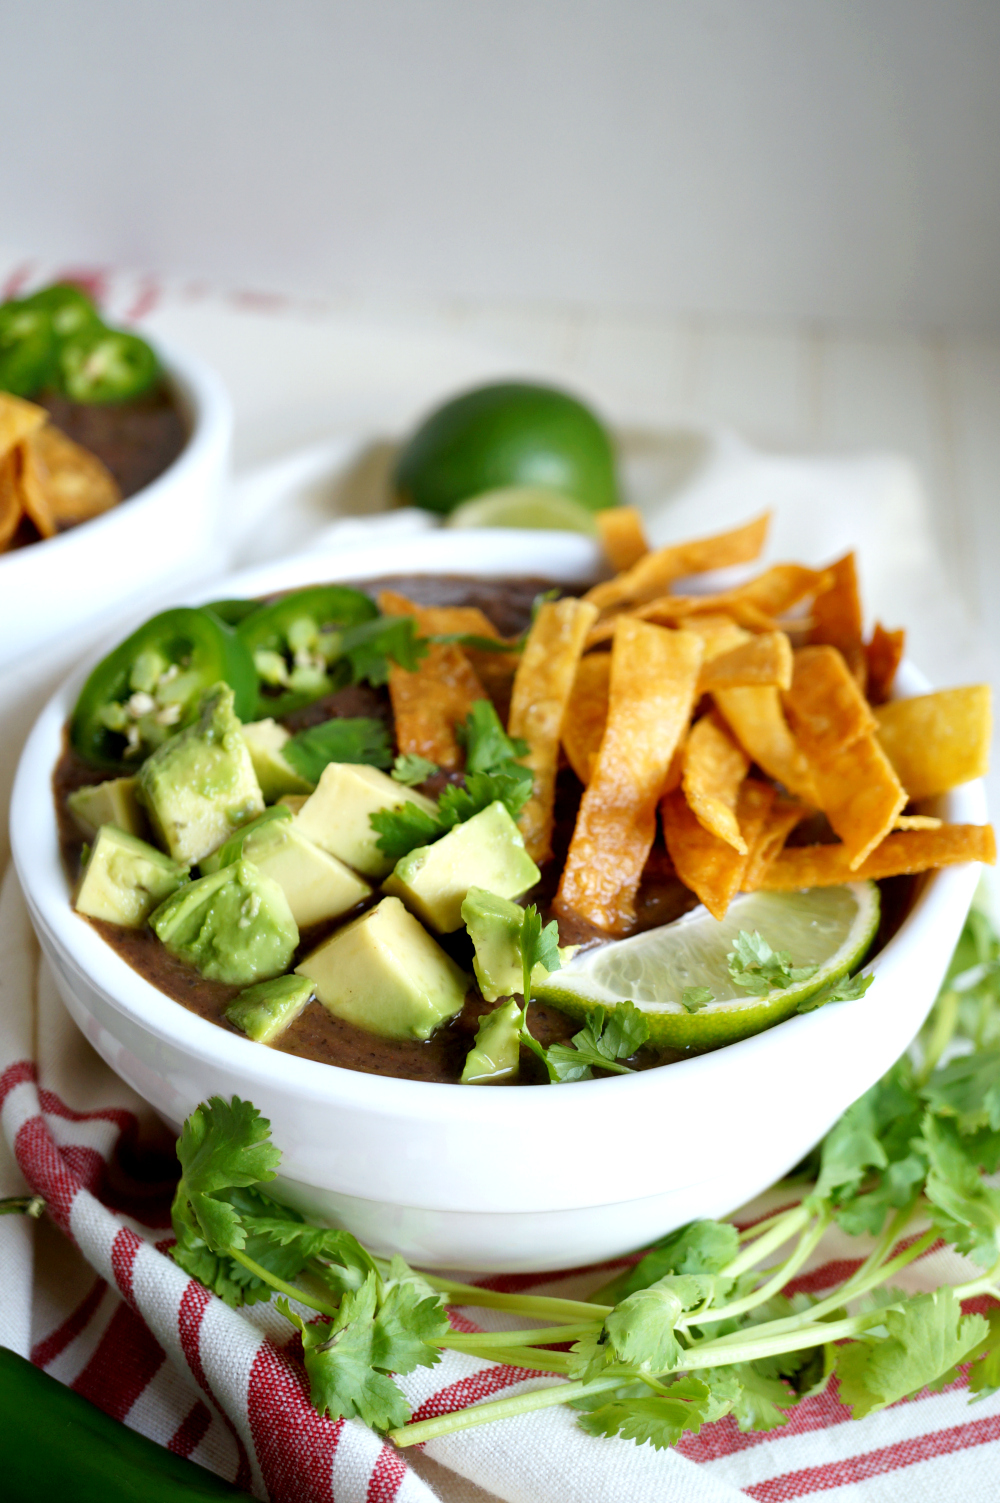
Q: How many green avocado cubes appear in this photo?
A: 12